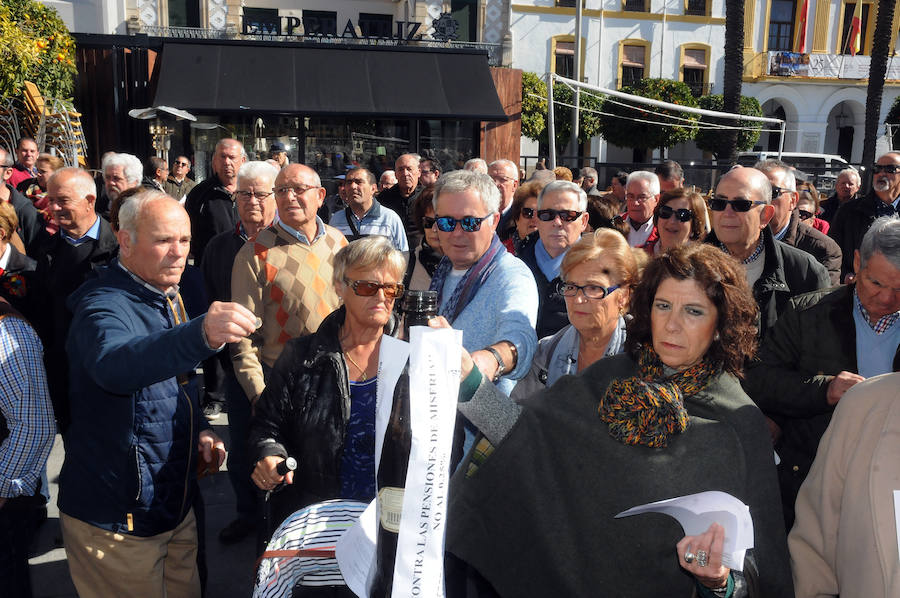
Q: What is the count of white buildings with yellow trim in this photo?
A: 1